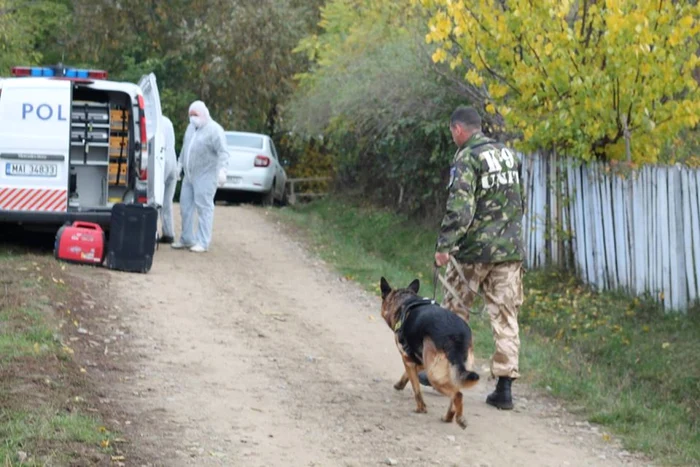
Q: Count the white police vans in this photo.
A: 1